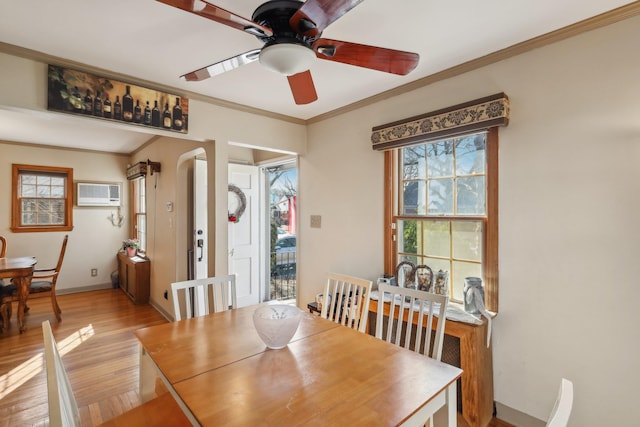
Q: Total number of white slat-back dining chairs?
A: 5